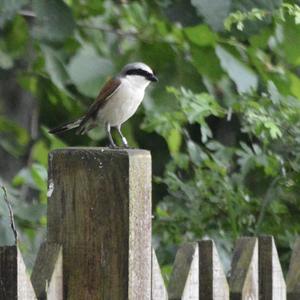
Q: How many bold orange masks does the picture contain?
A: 0